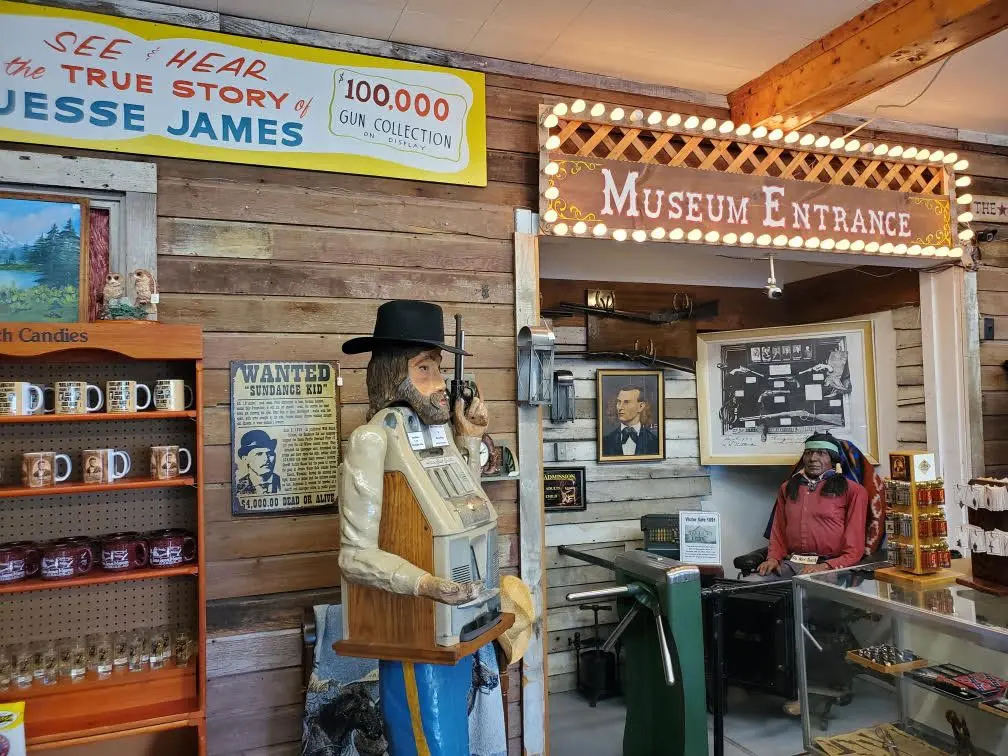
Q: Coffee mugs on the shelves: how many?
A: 11